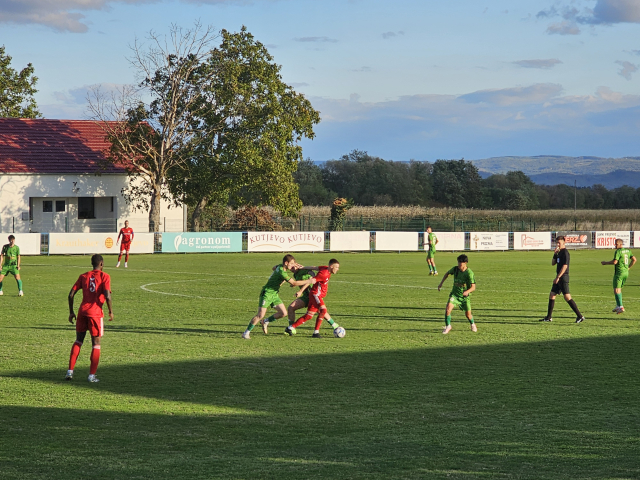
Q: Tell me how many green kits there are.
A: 6